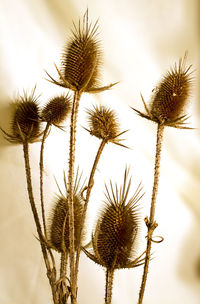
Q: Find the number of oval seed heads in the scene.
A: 7